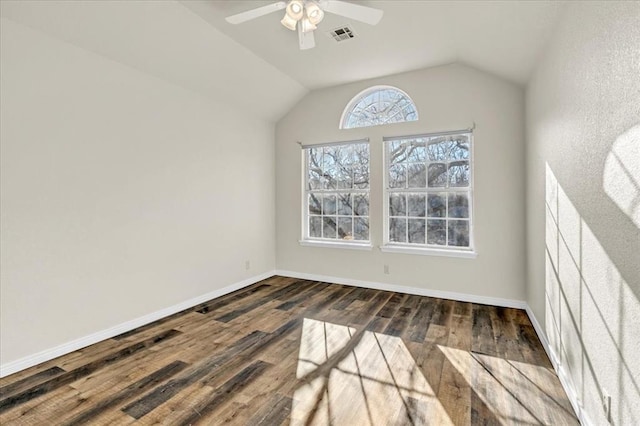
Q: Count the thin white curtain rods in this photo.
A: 2